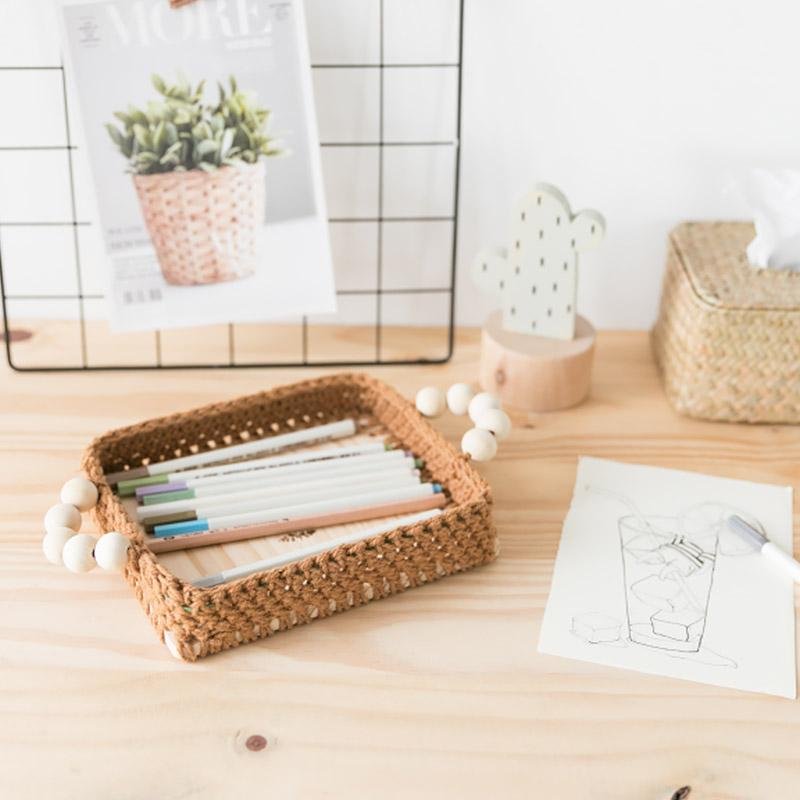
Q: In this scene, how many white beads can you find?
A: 10